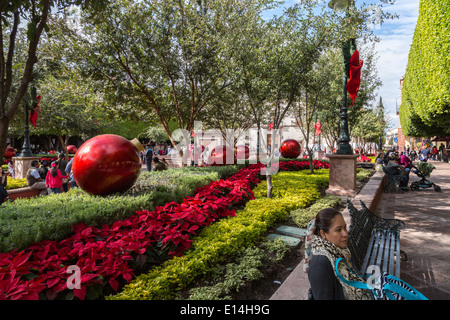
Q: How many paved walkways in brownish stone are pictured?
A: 1